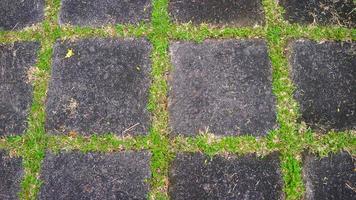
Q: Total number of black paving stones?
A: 12